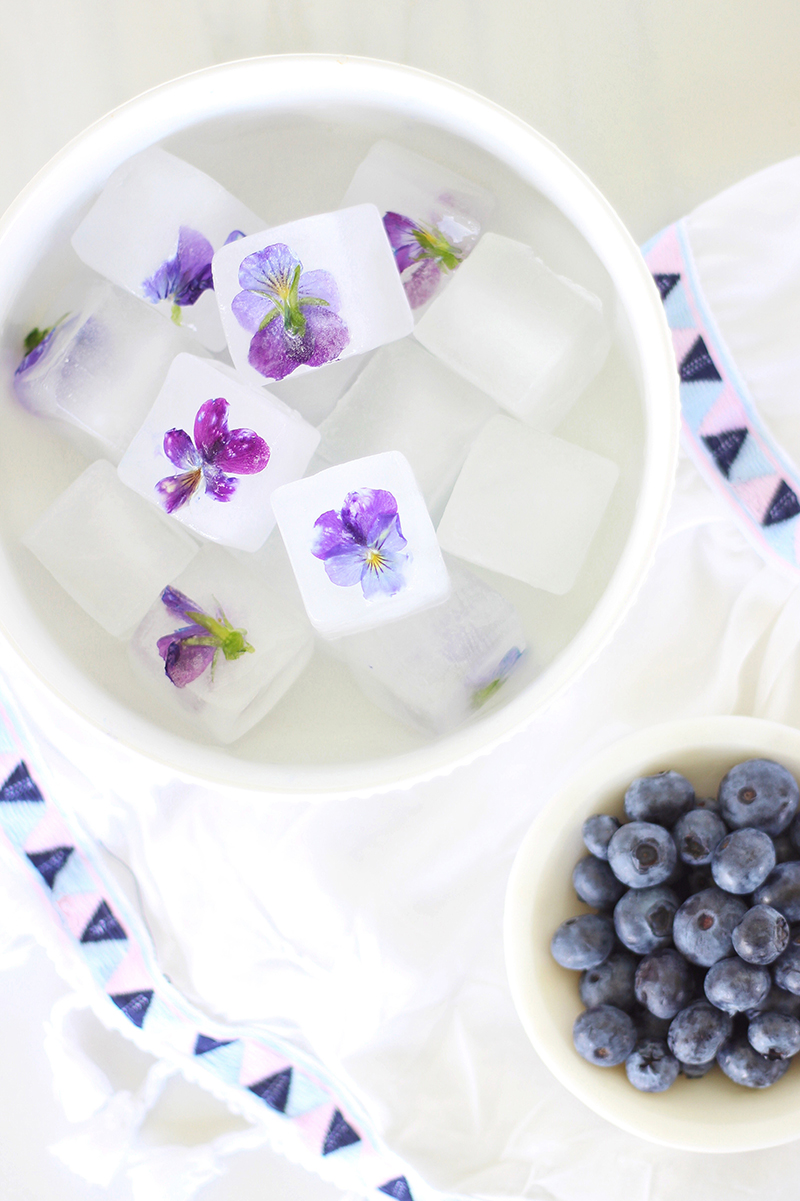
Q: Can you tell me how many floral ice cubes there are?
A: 8